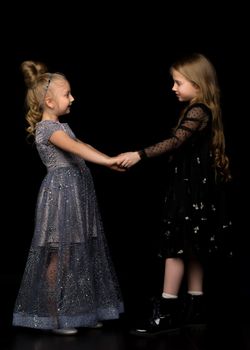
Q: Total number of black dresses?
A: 1